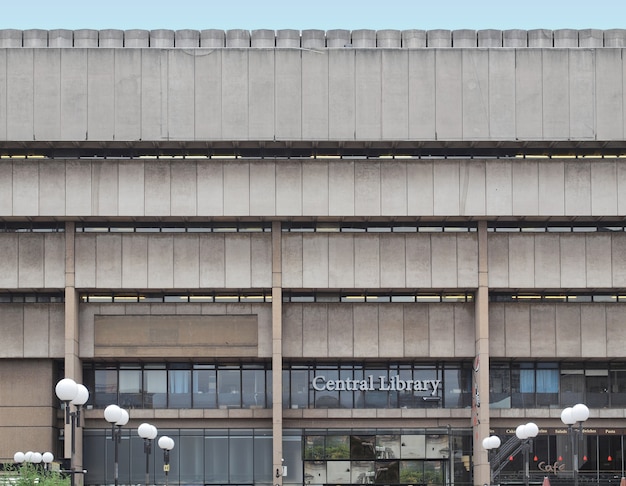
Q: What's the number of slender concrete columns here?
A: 3